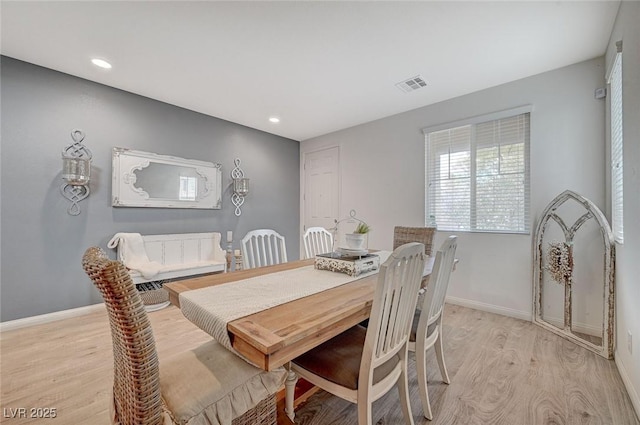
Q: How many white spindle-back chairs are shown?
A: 4